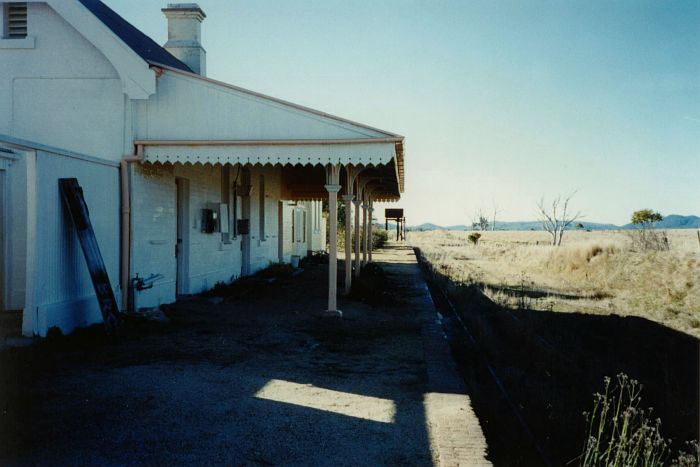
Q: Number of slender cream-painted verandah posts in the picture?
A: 5